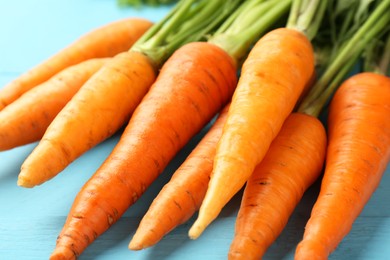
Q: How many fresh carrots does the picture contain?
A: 8